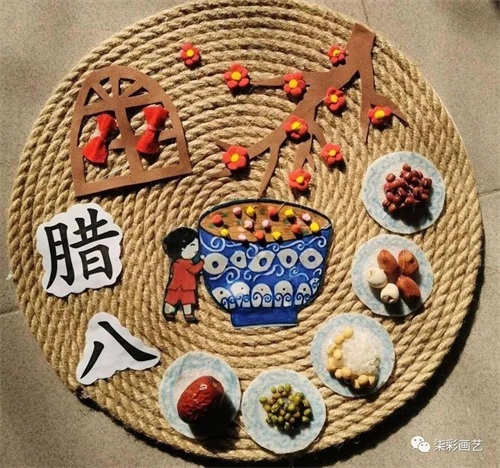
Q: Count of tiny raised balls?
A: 14